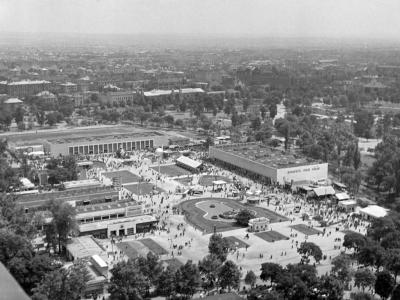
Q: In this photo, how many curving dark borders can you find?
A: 1